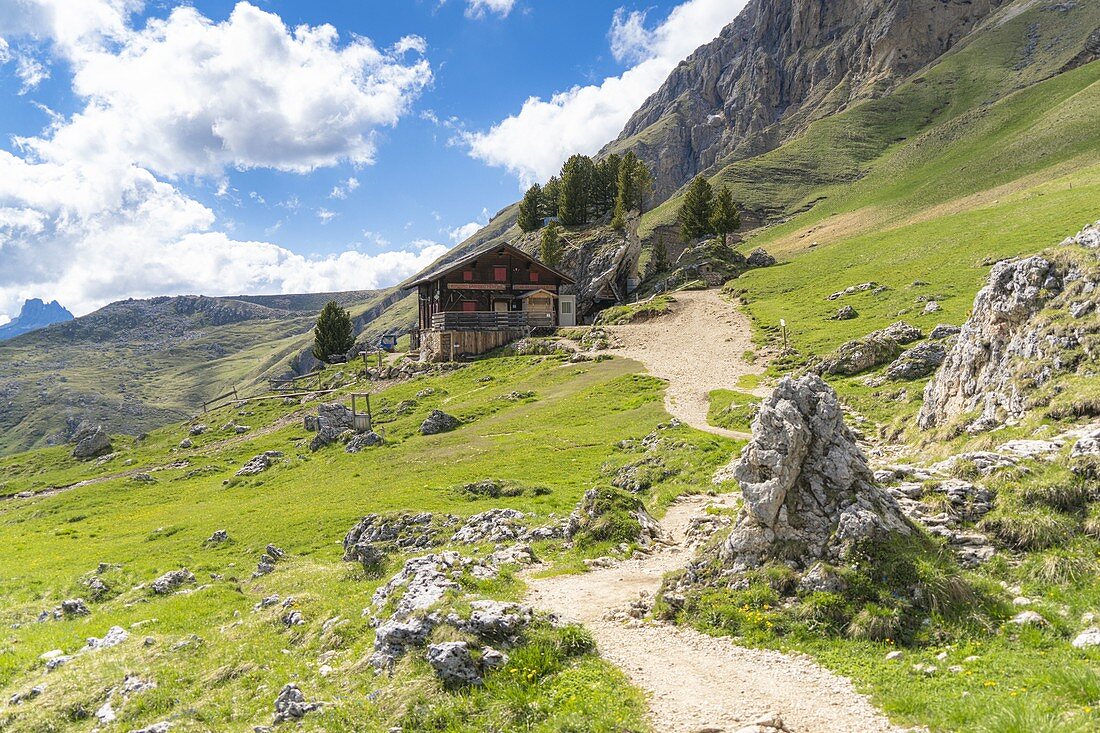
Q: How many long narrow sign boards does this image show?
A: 2